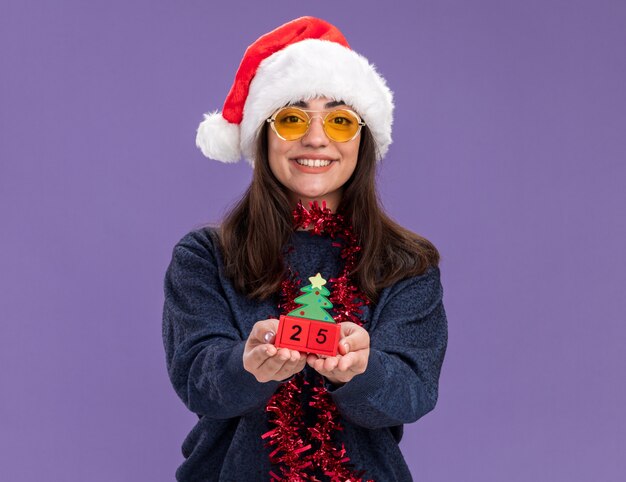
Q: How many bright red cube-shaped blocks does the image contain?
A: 2